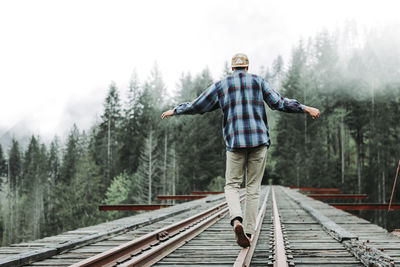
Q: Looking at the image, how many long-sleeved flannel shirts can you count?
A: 1